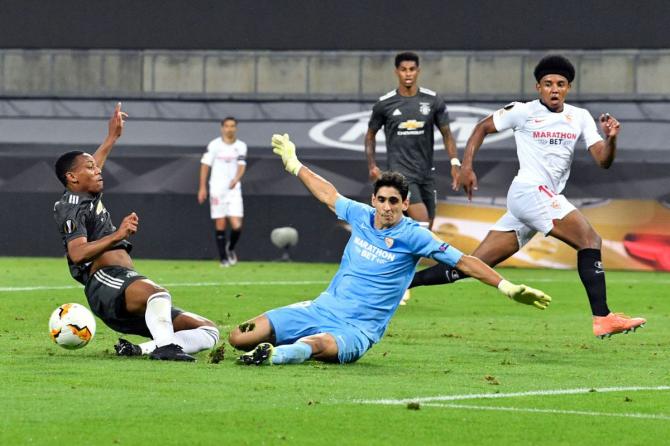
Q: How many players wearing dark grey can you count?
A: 2